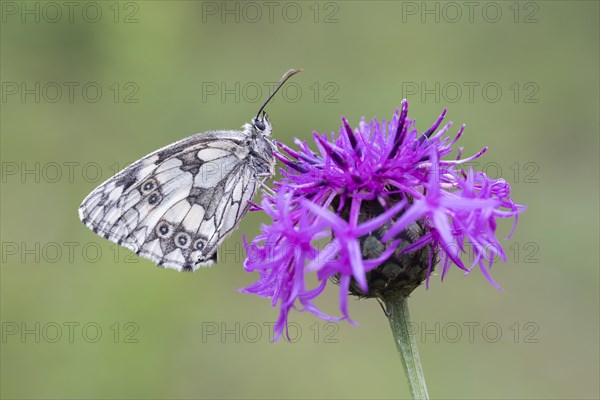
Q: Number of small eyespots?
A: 5